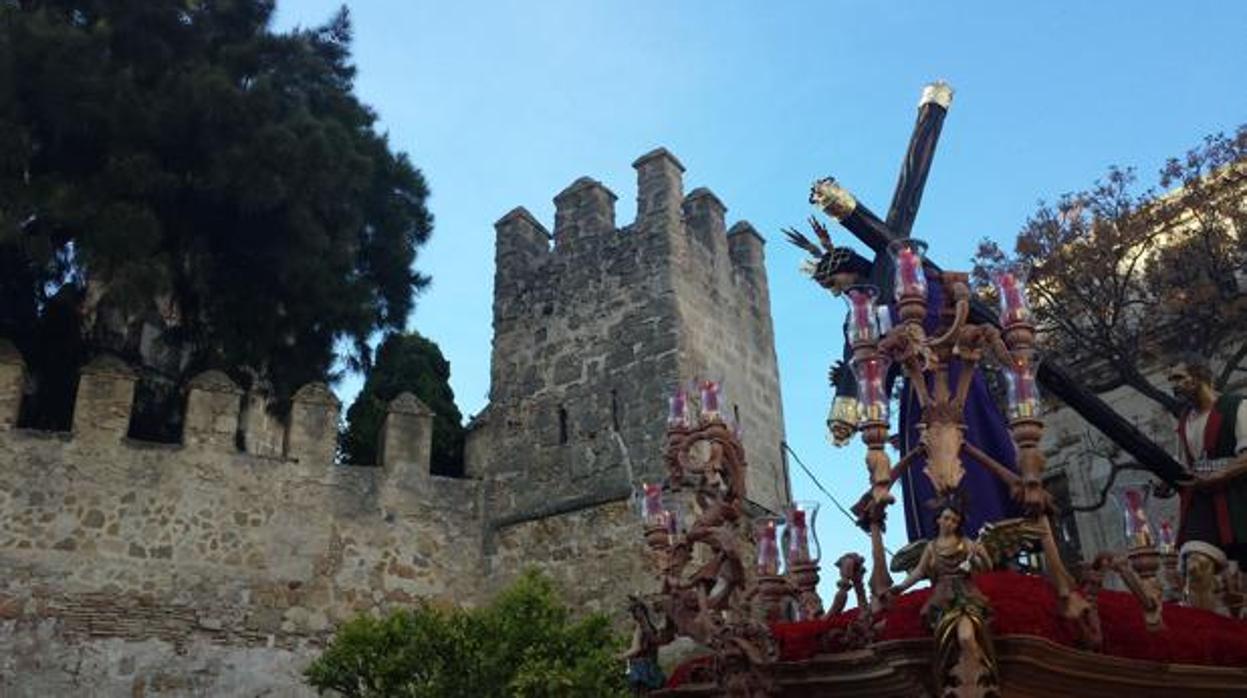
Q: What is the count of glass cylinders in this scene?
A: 13